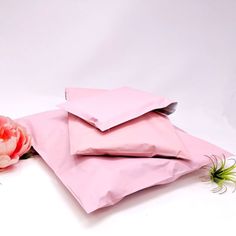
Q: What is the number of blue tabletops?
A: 0